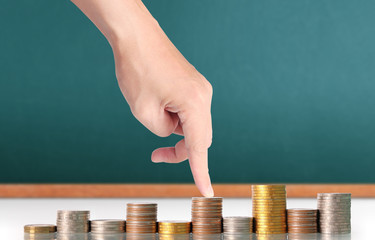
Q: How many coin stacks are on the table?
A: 10